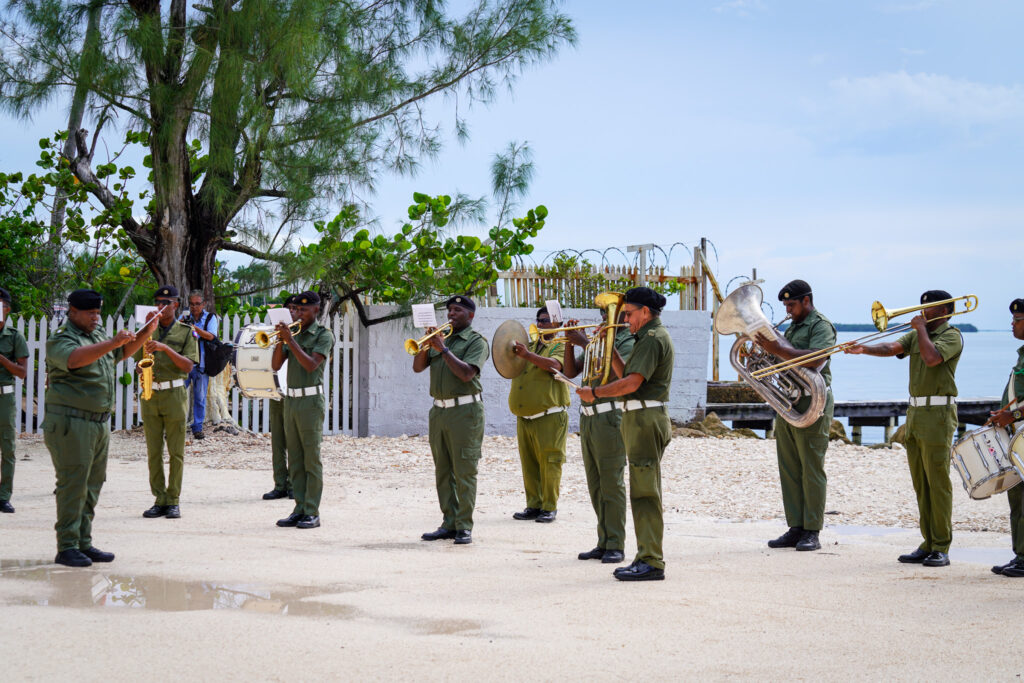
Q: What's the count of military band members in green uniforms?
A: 12